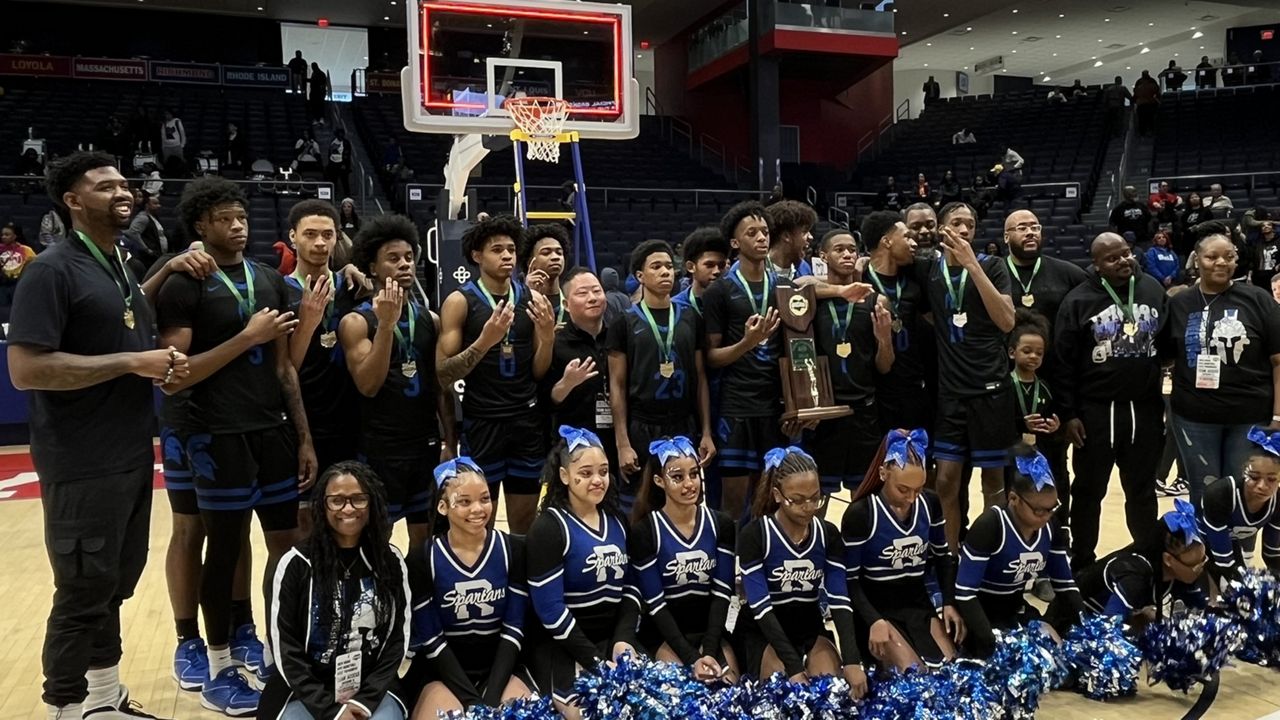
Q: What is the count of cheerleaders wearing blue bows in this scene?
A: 8